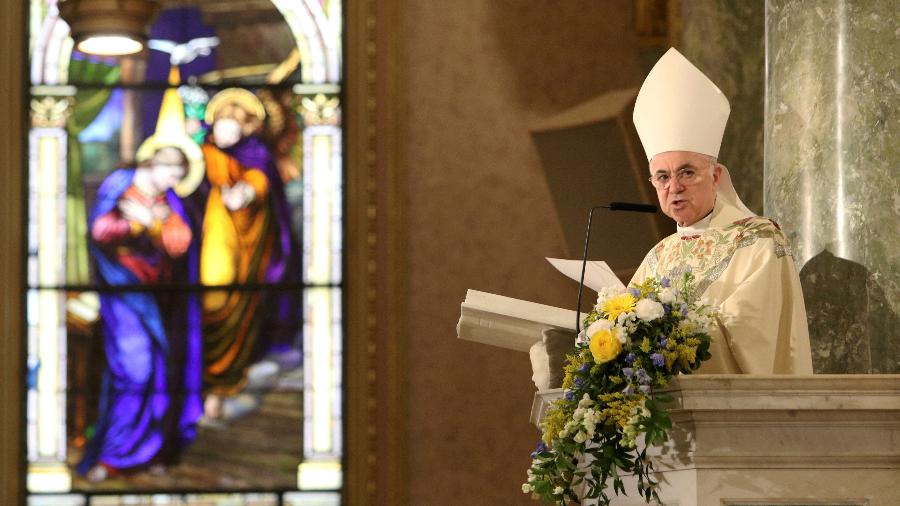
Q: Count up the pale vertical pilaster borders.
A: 2